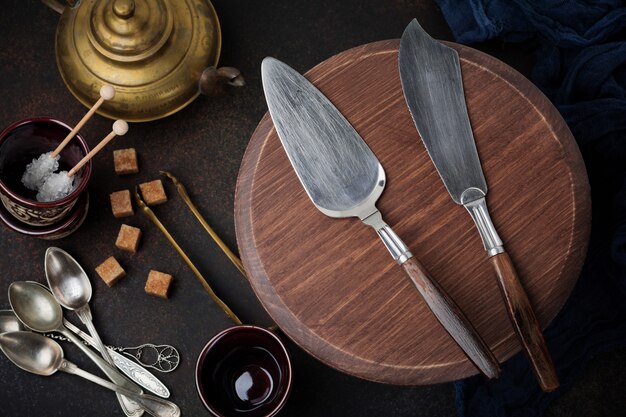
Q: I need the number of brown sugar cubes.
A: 6